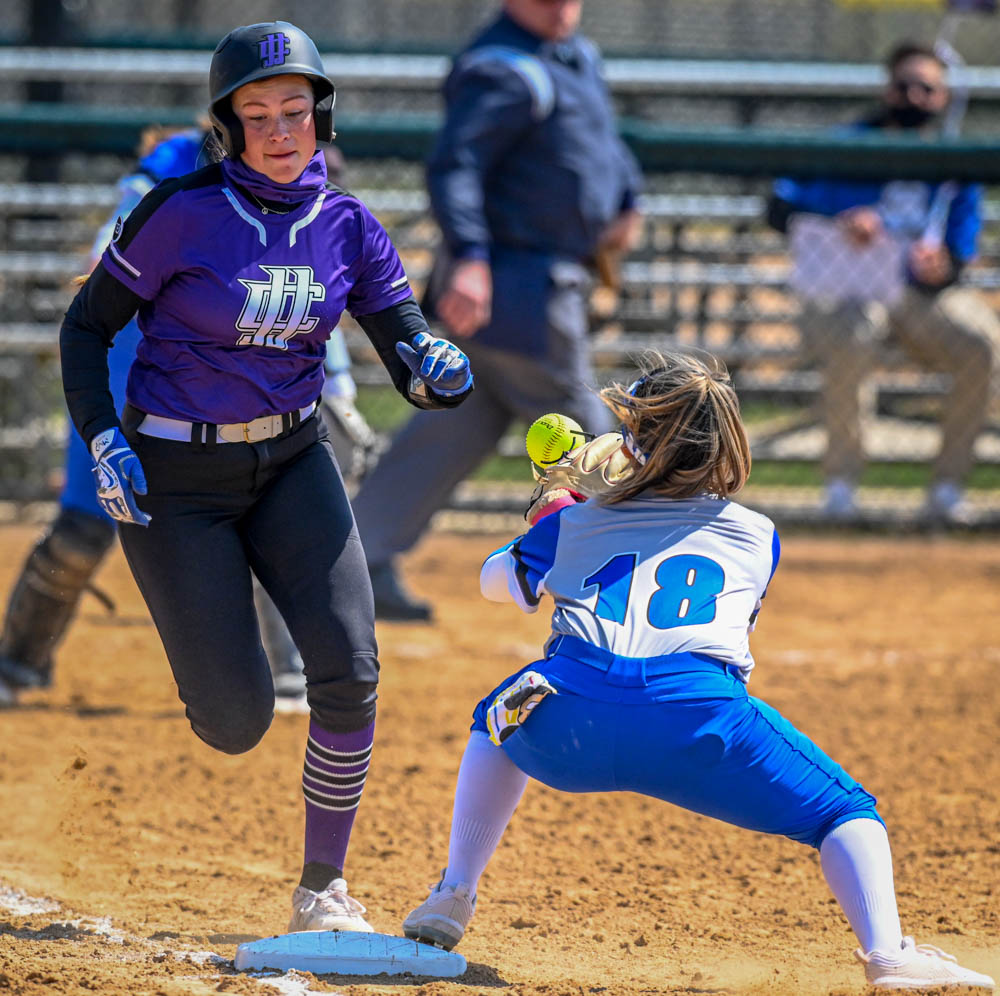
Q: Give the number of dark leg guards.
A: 1